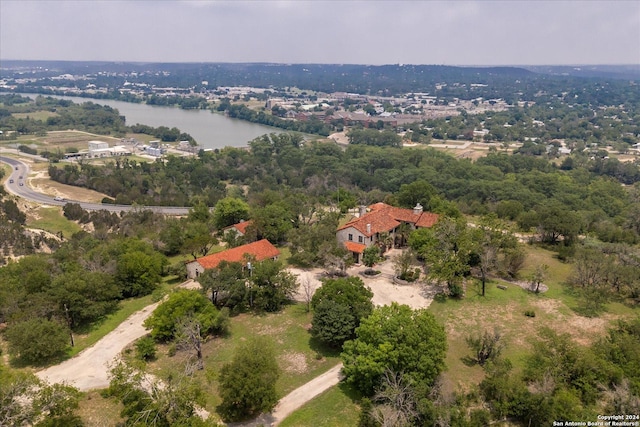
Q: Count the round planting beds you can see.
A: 2